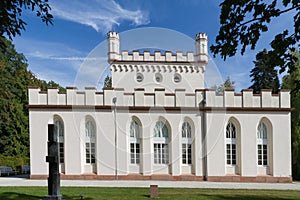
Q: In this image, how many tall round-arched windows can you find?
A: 7